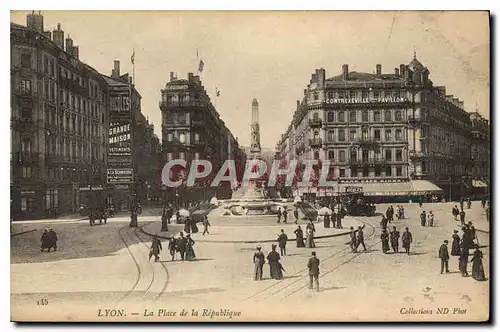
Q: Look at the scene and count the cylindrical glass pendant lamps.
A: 0